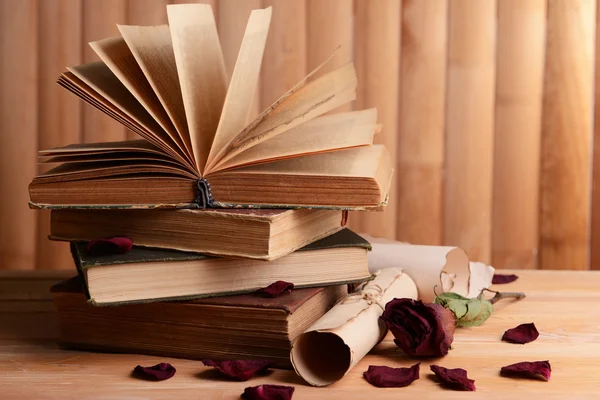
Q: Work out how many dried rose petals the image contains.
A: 10